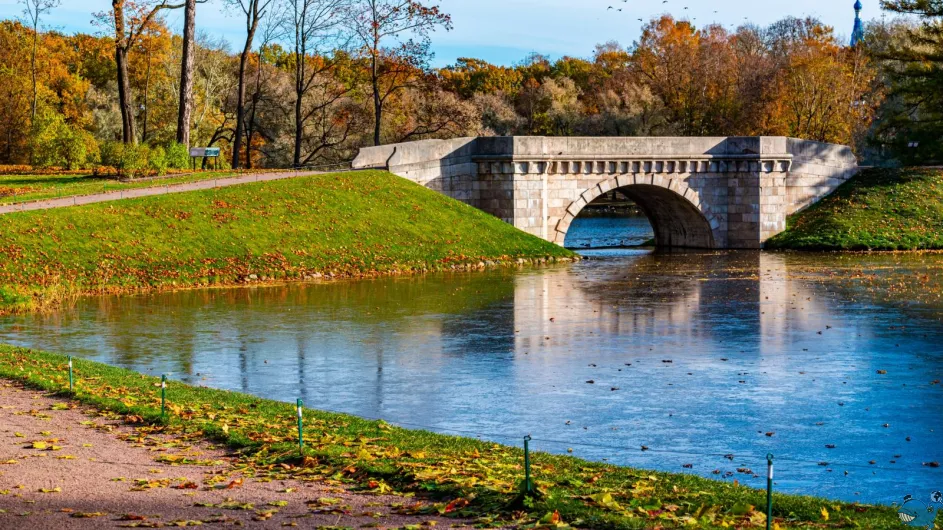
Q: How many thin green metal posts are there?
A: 5